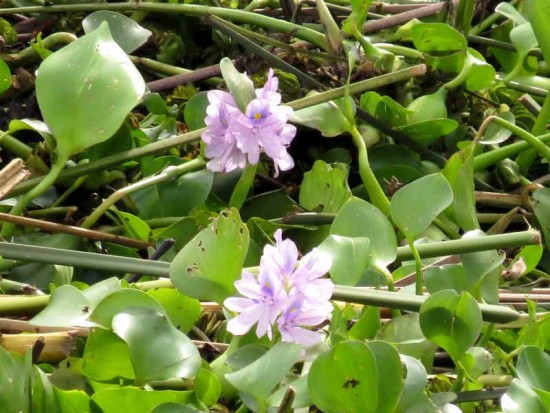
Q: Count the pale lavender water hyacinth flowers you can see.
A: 2